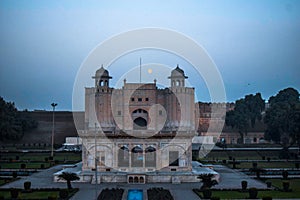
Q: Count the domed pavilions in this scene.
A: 2